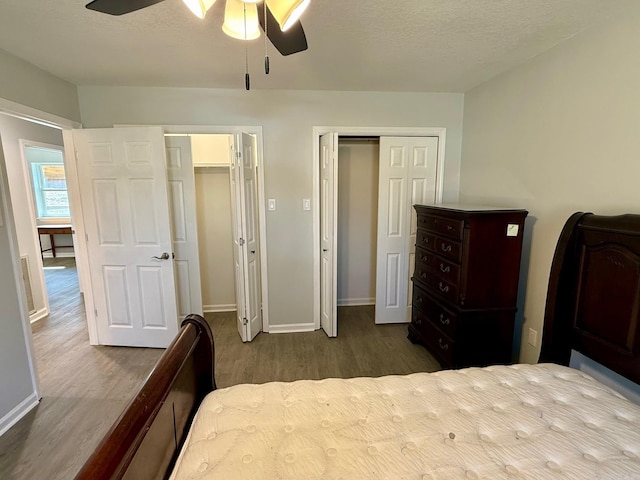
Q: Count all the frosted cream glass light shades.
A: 3